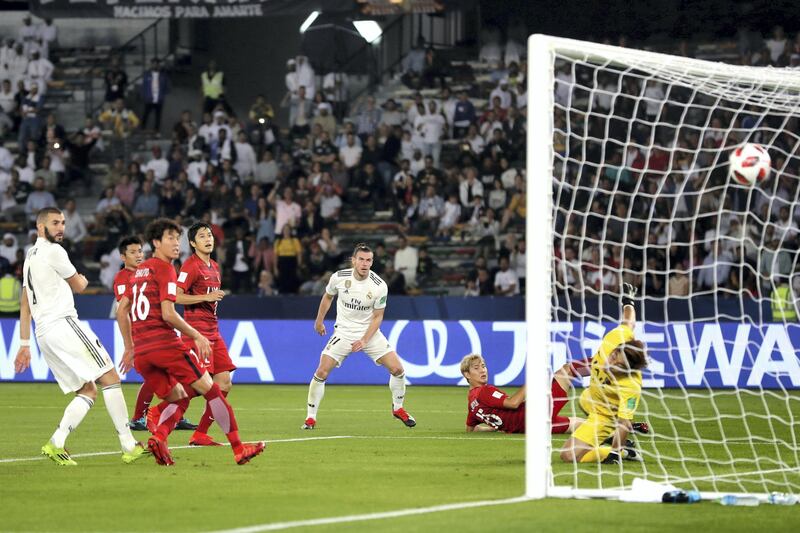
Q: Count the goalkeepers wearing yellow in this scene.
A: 1